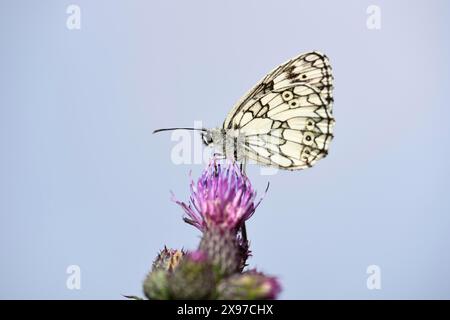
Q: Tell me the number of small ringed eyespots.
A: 5